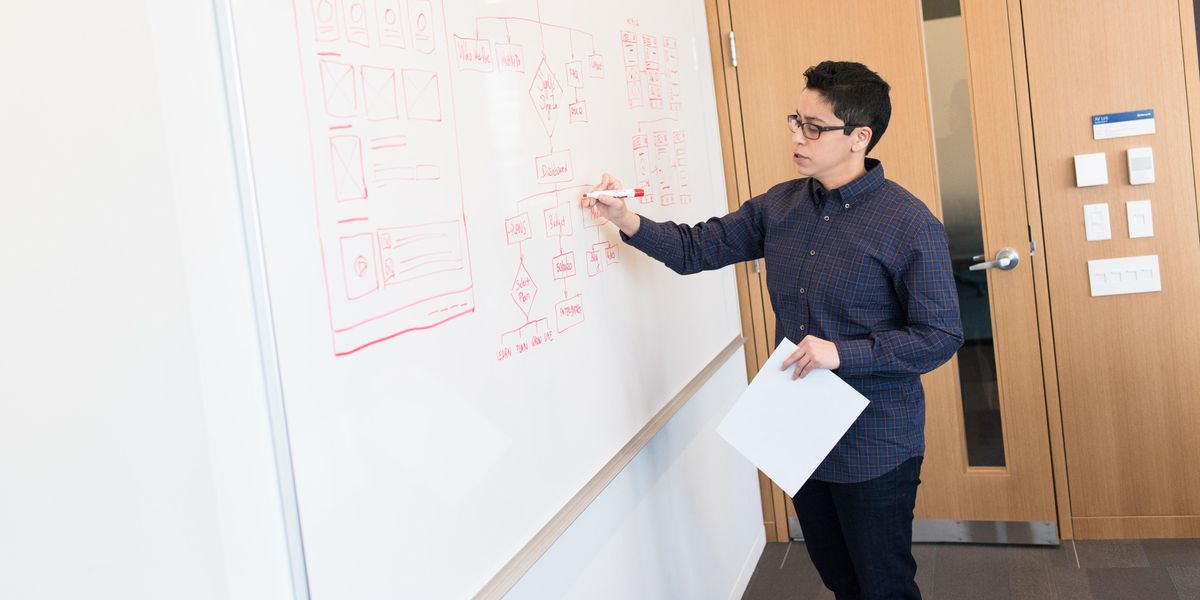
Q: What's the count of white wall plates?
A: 5